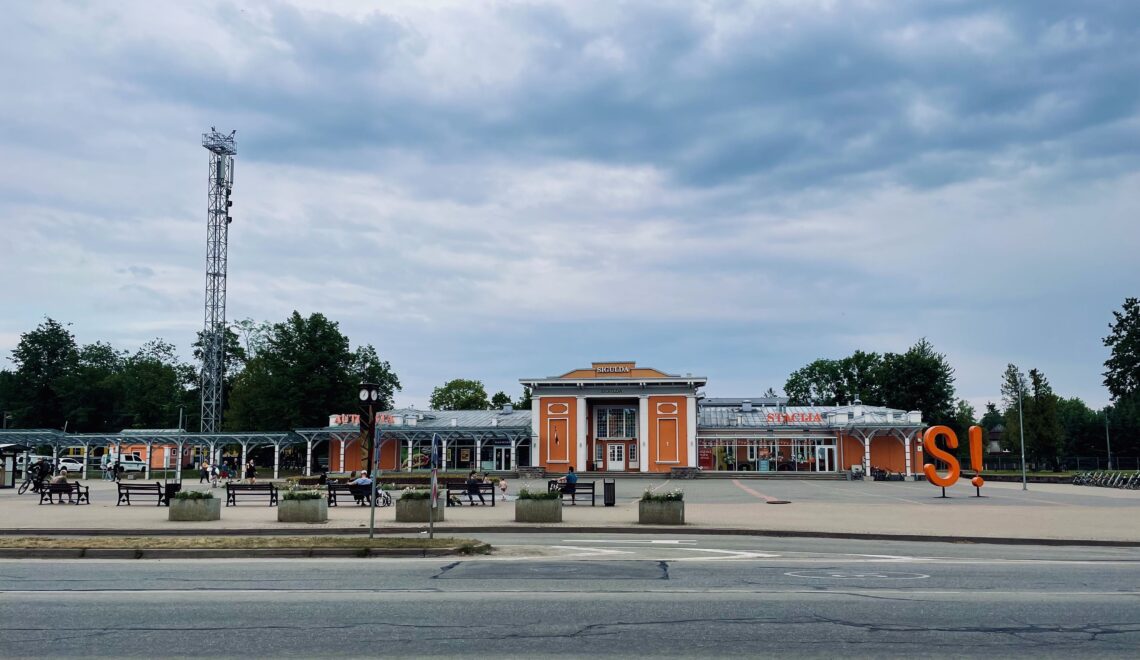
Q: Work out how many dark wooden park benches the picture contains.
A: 6